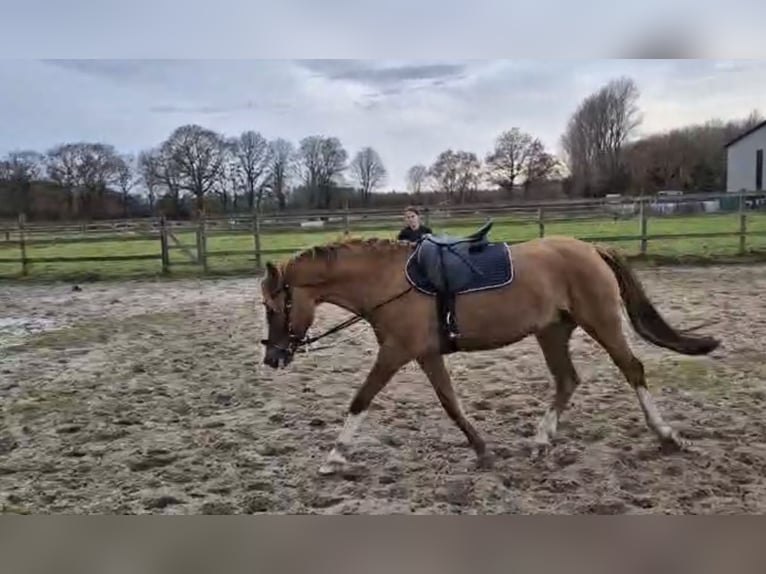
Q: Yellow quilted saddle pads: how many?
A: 0